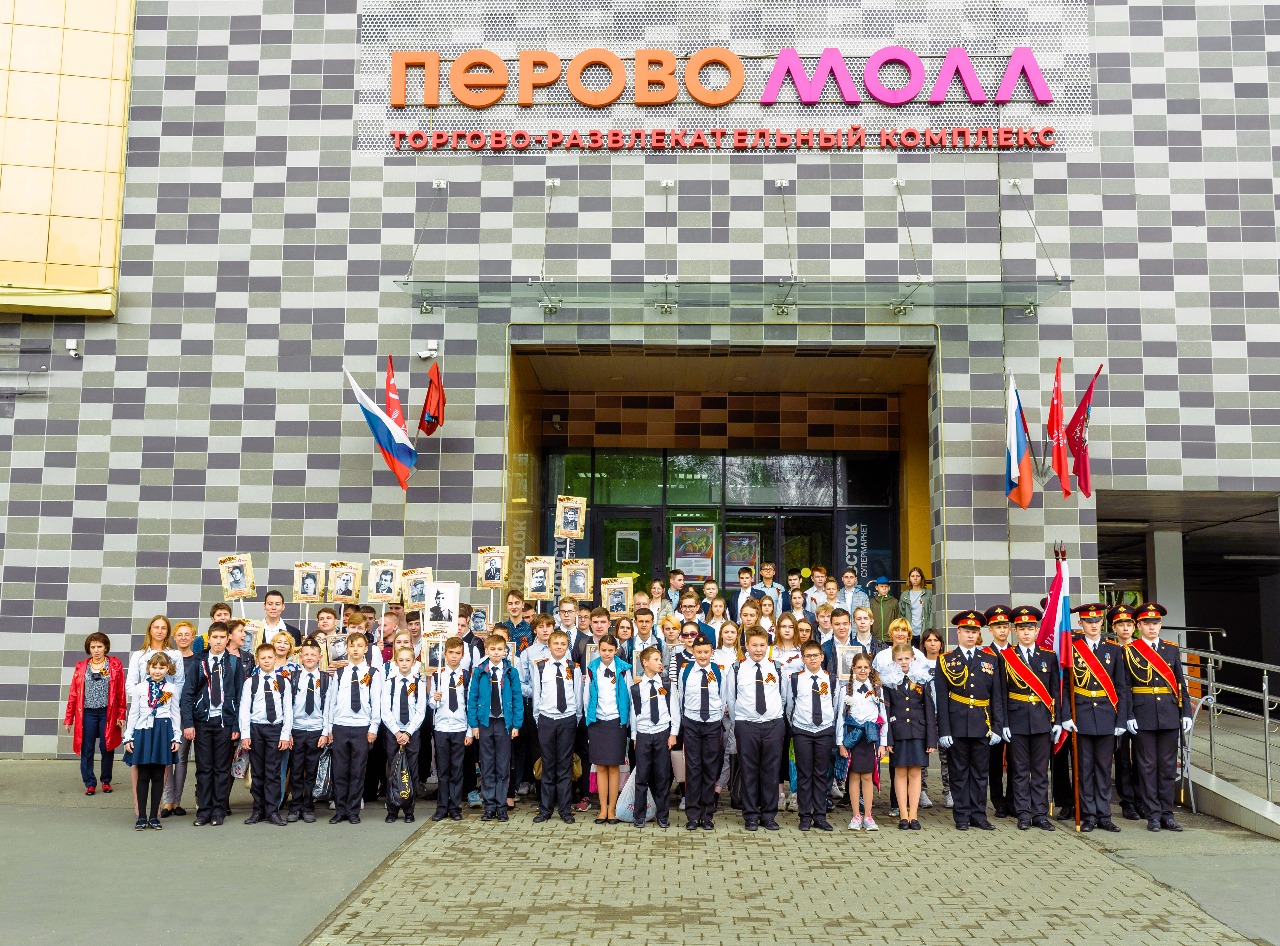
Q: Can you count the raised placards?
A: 11